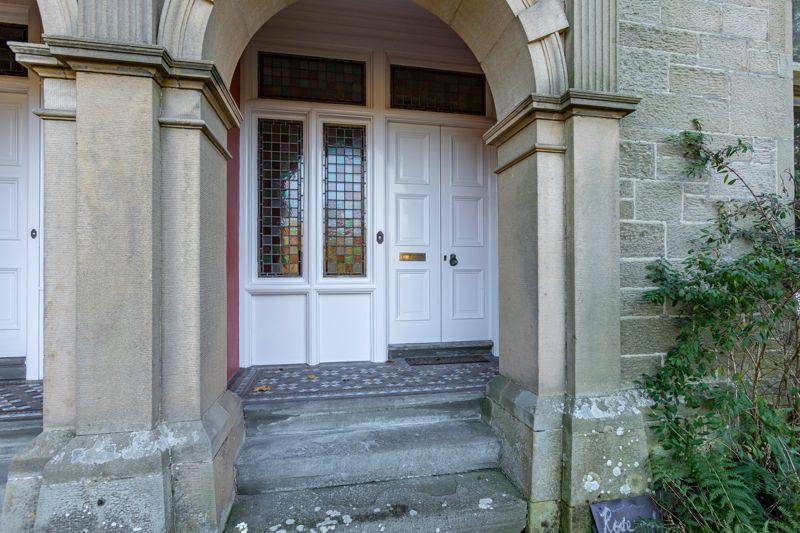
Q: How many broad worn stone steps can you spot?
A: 3